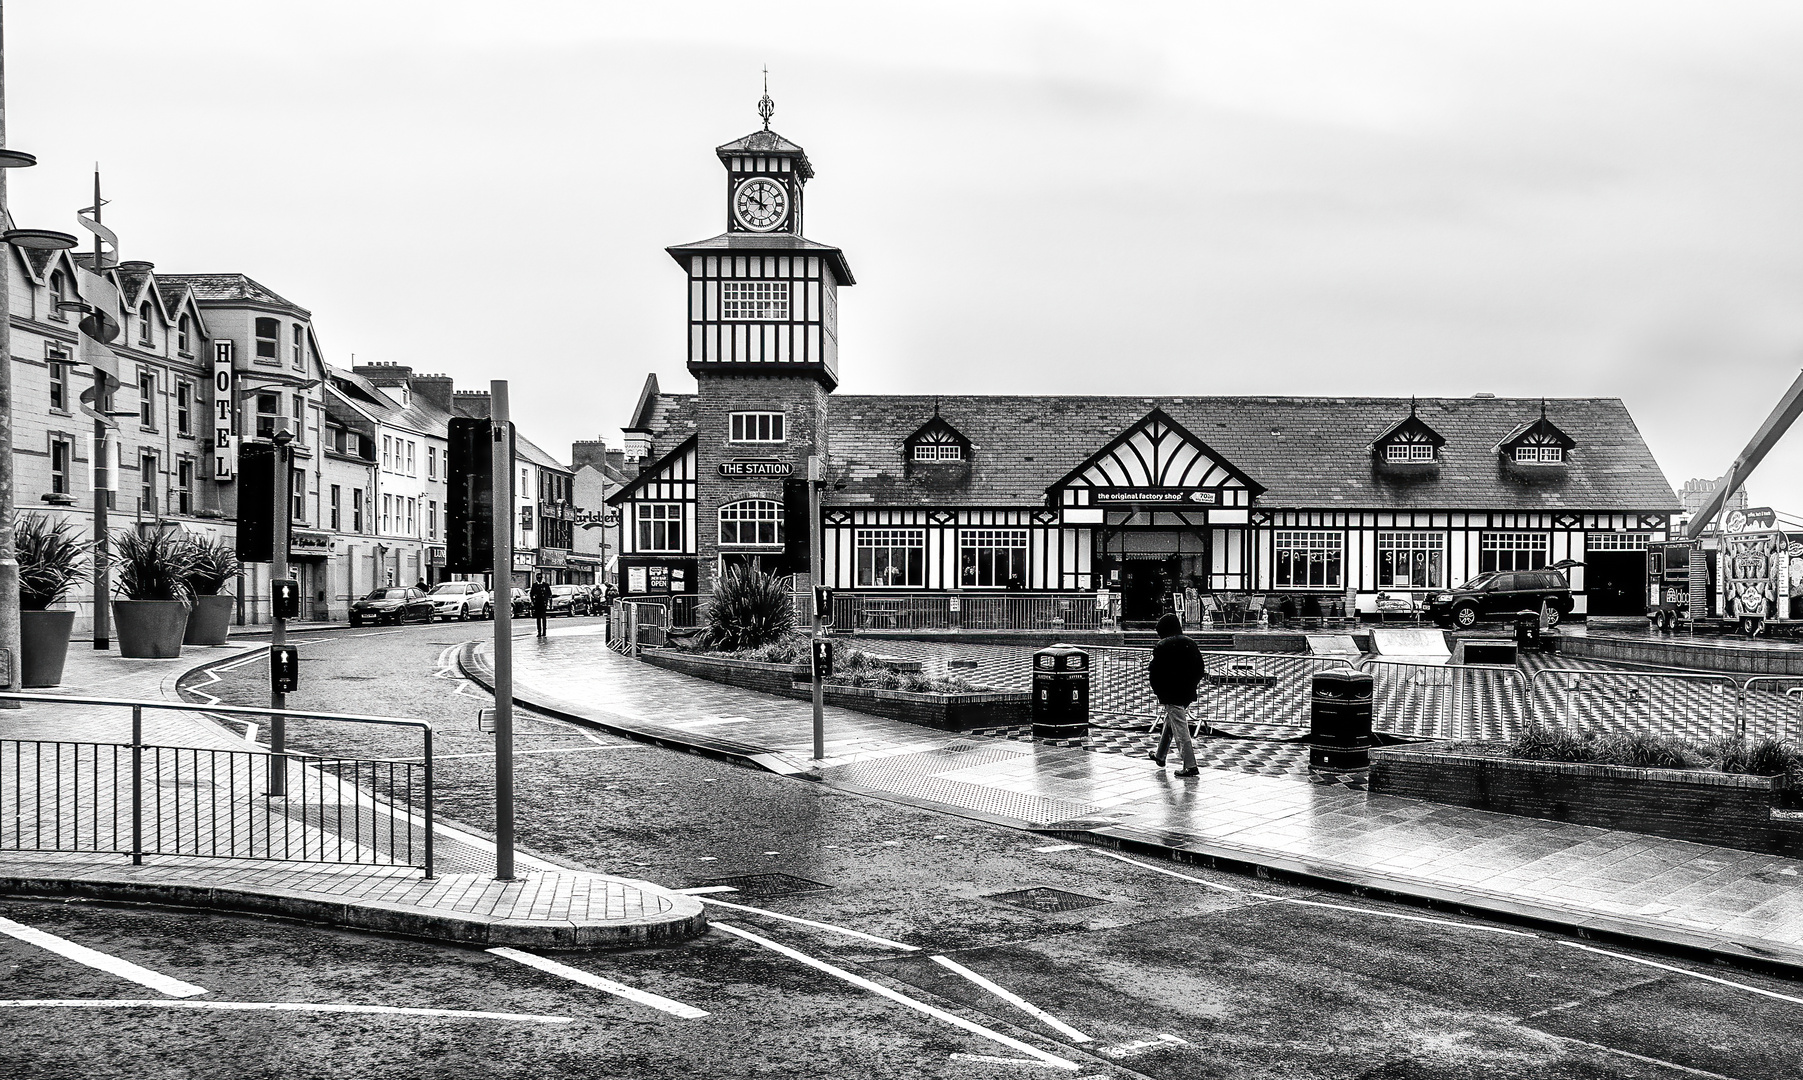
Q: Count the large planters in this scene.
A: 3